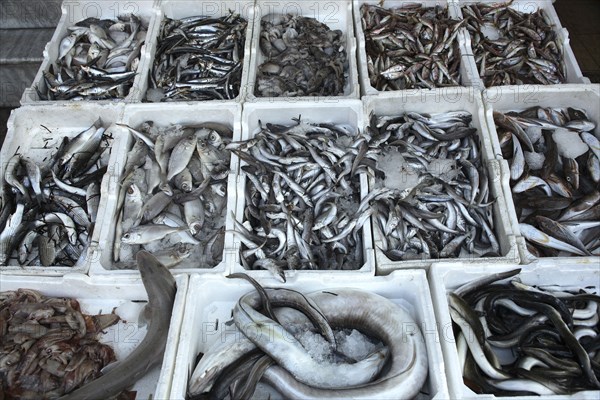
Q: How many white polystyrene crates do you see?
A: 13